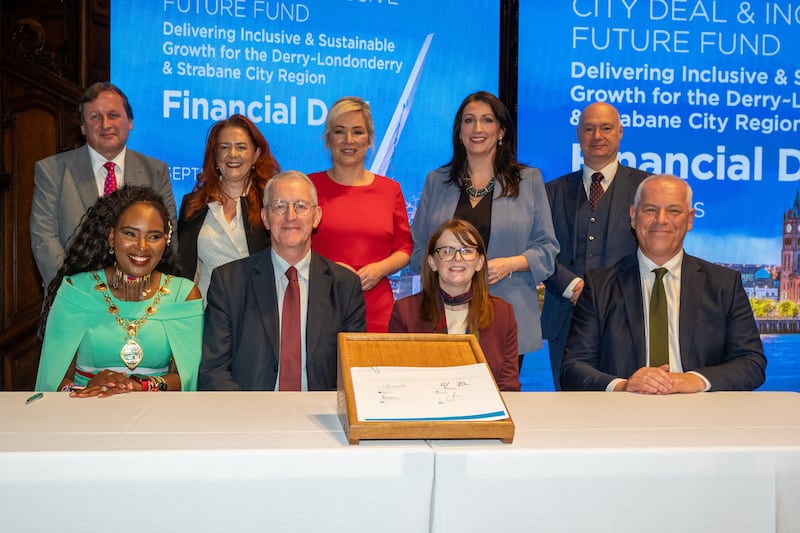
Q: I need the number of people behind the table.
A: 9